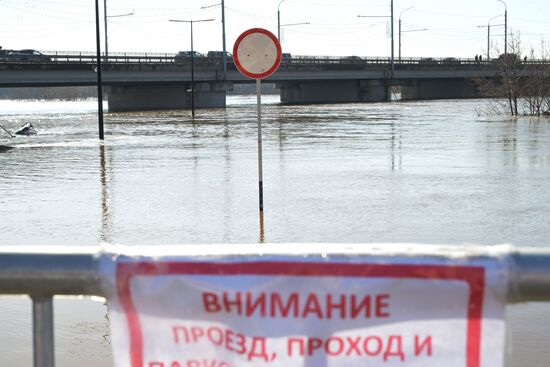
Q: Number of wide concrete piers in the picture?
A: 3